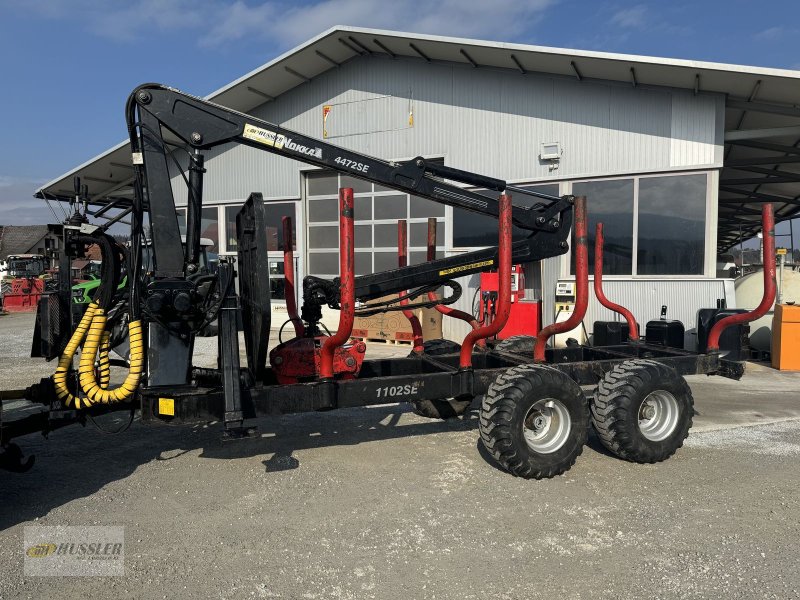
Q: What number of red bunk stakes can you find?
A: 8